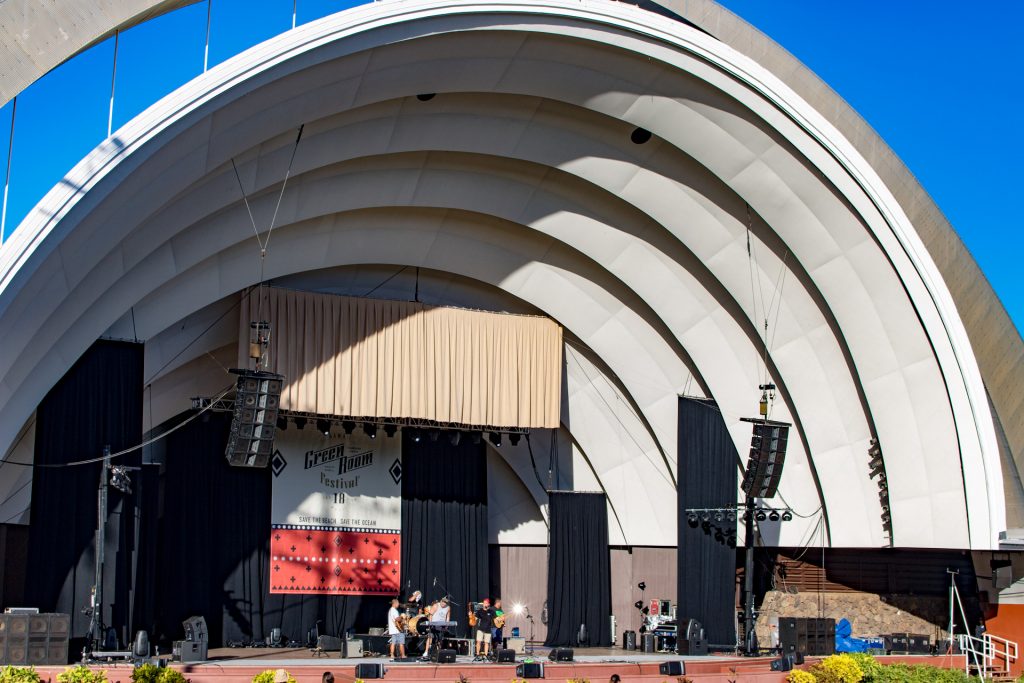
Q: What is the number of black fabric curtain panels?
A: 5